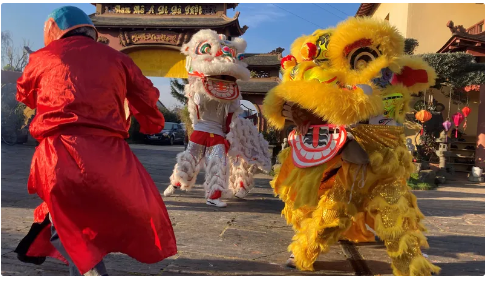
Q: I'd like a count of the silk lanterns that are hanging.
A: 4